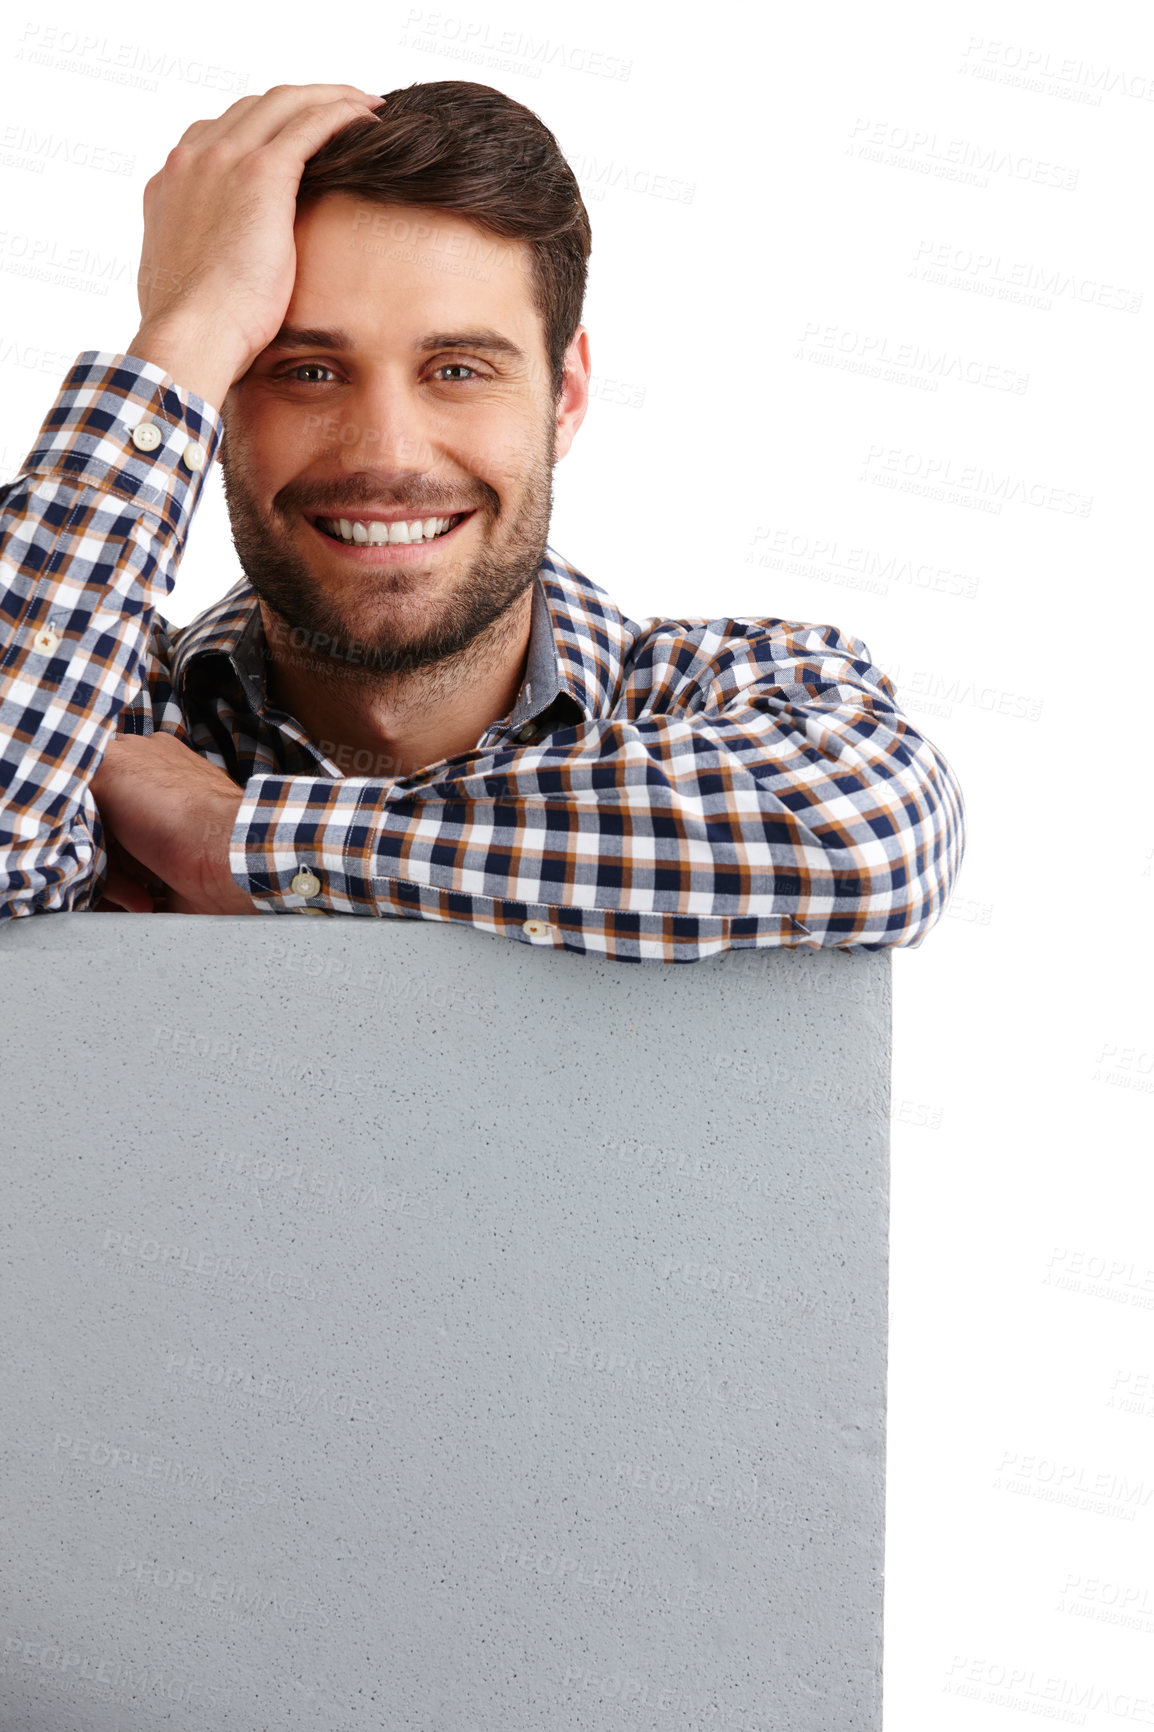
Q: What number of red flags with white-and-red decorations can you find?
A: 0